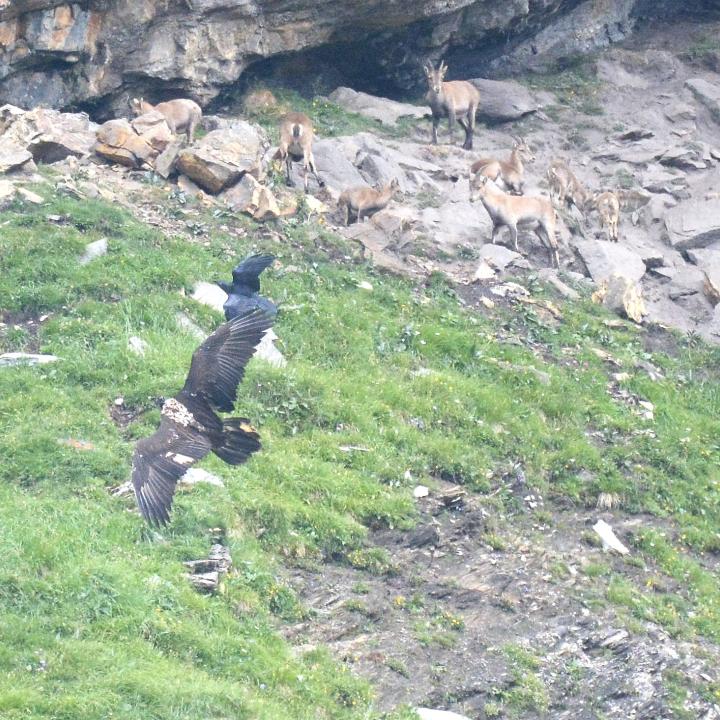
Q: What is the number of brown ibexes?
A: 8